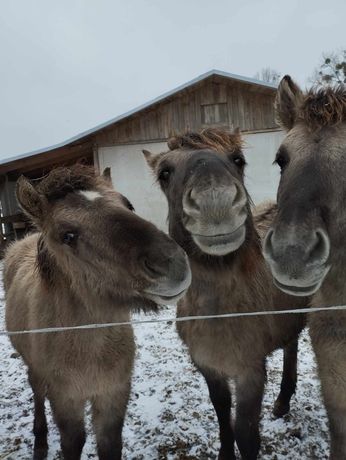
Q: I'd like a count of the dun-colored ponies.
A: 3